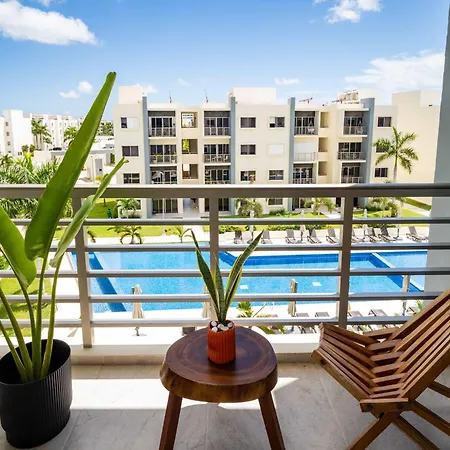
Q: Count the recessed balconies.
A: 12